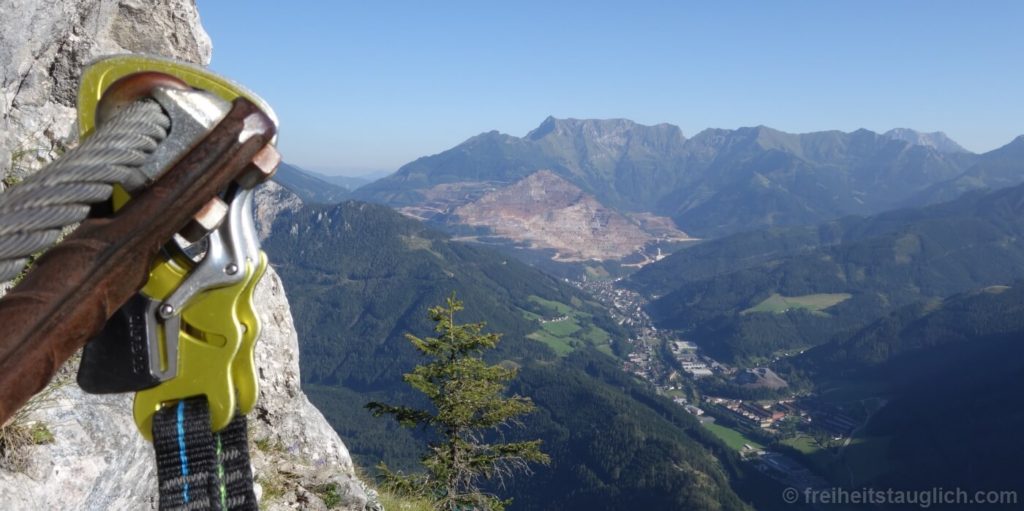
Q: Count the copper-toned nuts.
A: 2